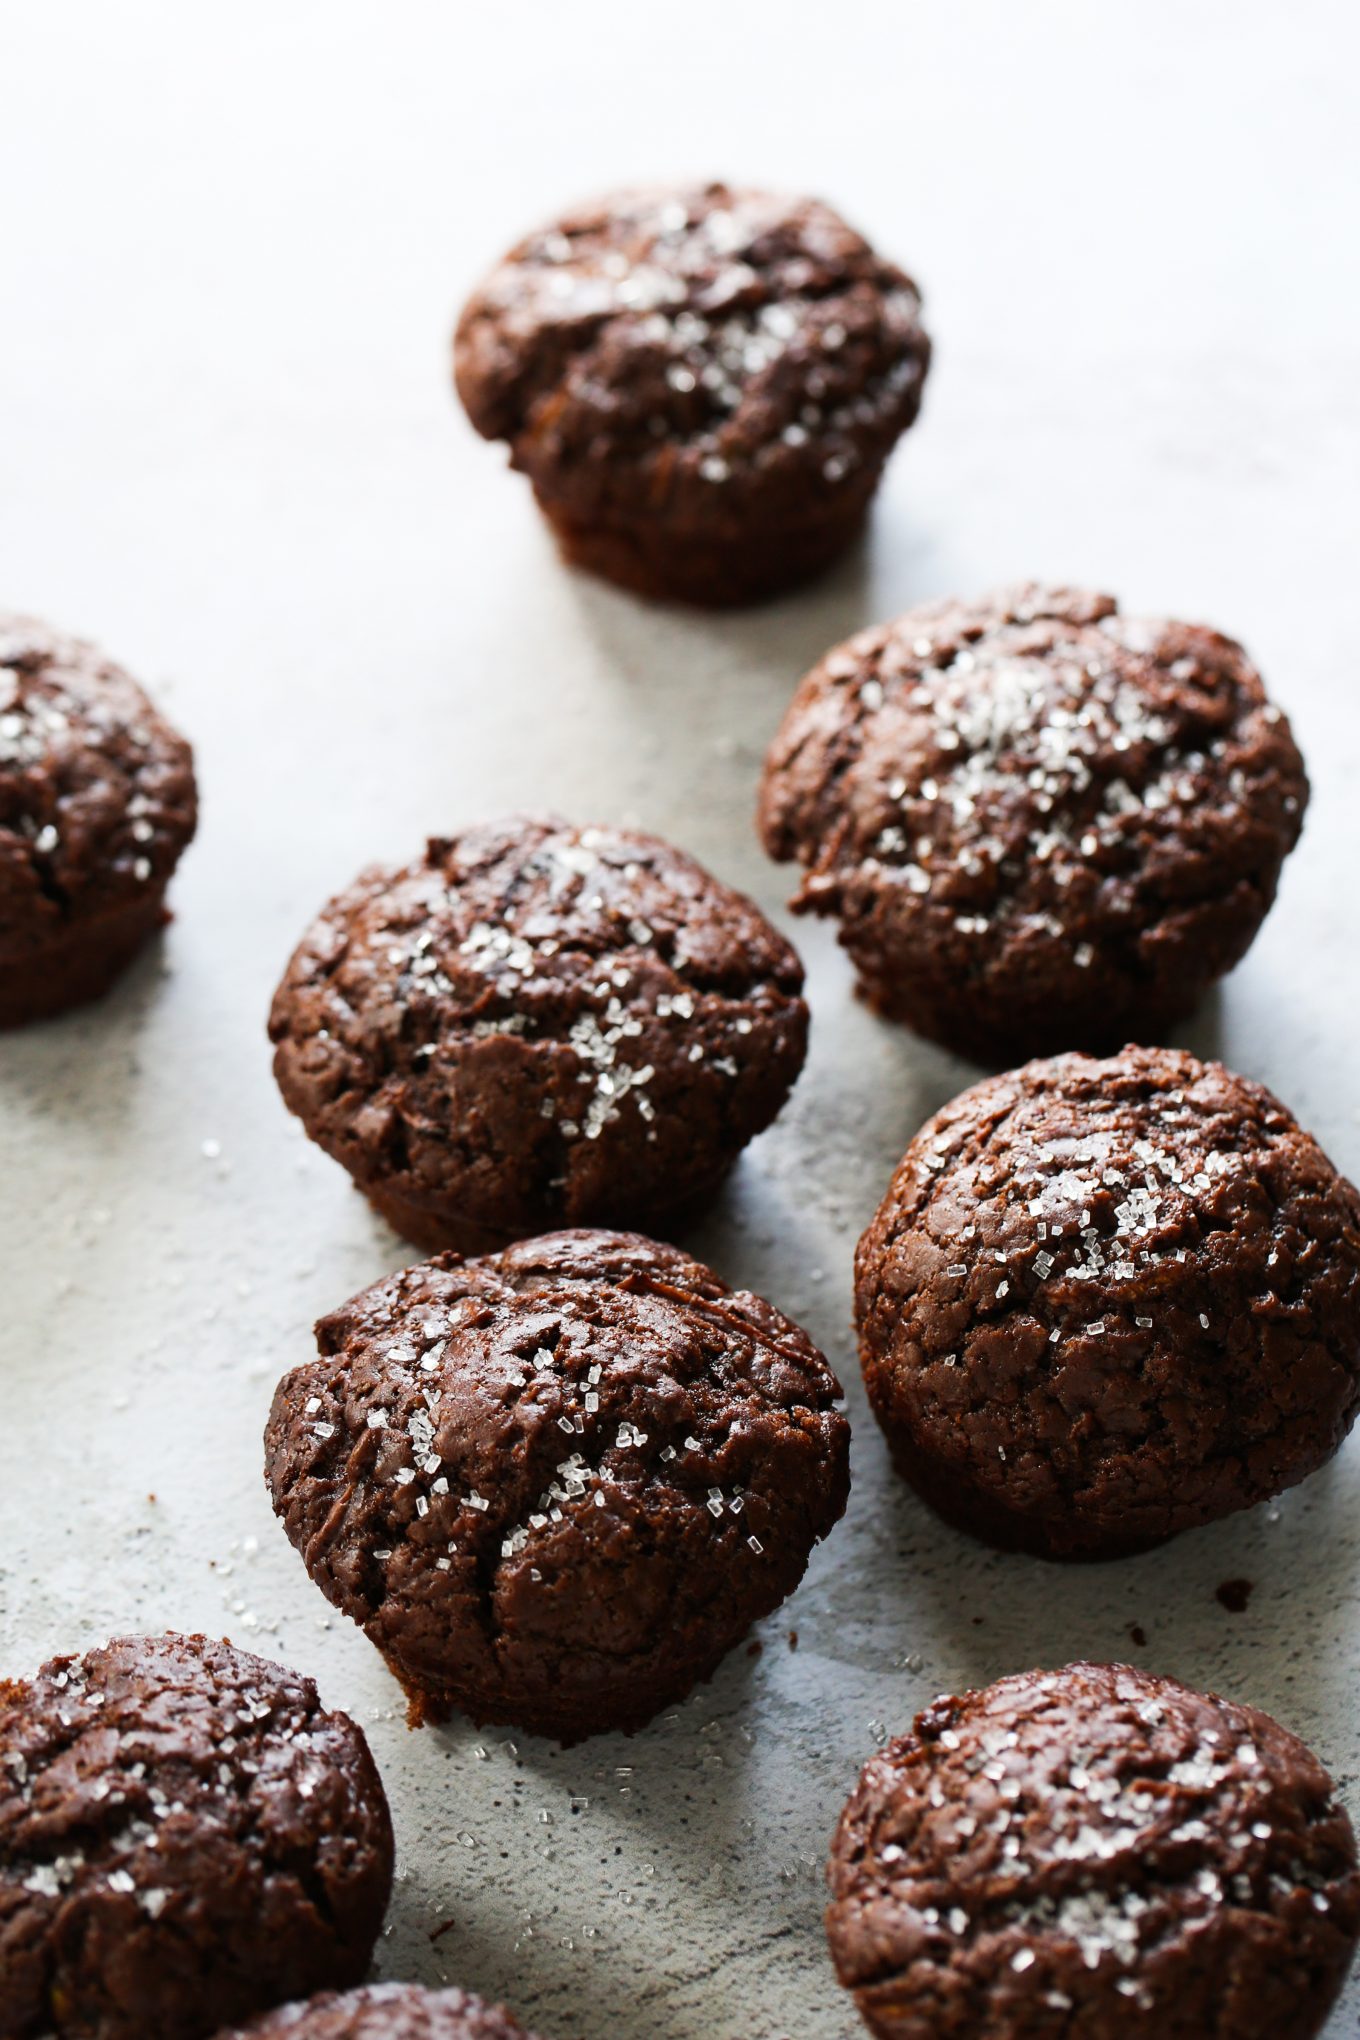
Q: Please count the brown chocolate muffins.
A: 9